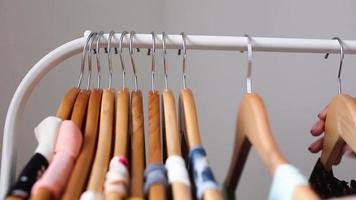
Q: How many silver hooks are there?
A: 11